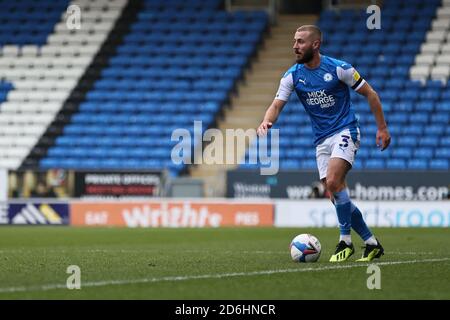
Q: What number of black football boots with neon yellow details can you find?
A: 2